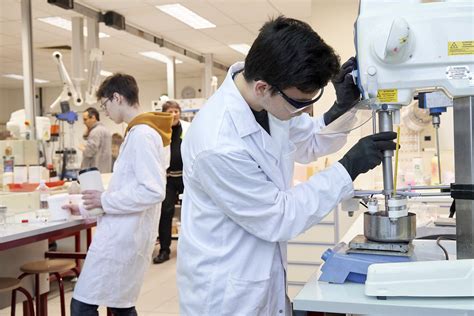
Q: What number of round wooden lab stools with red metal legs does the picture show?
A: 2